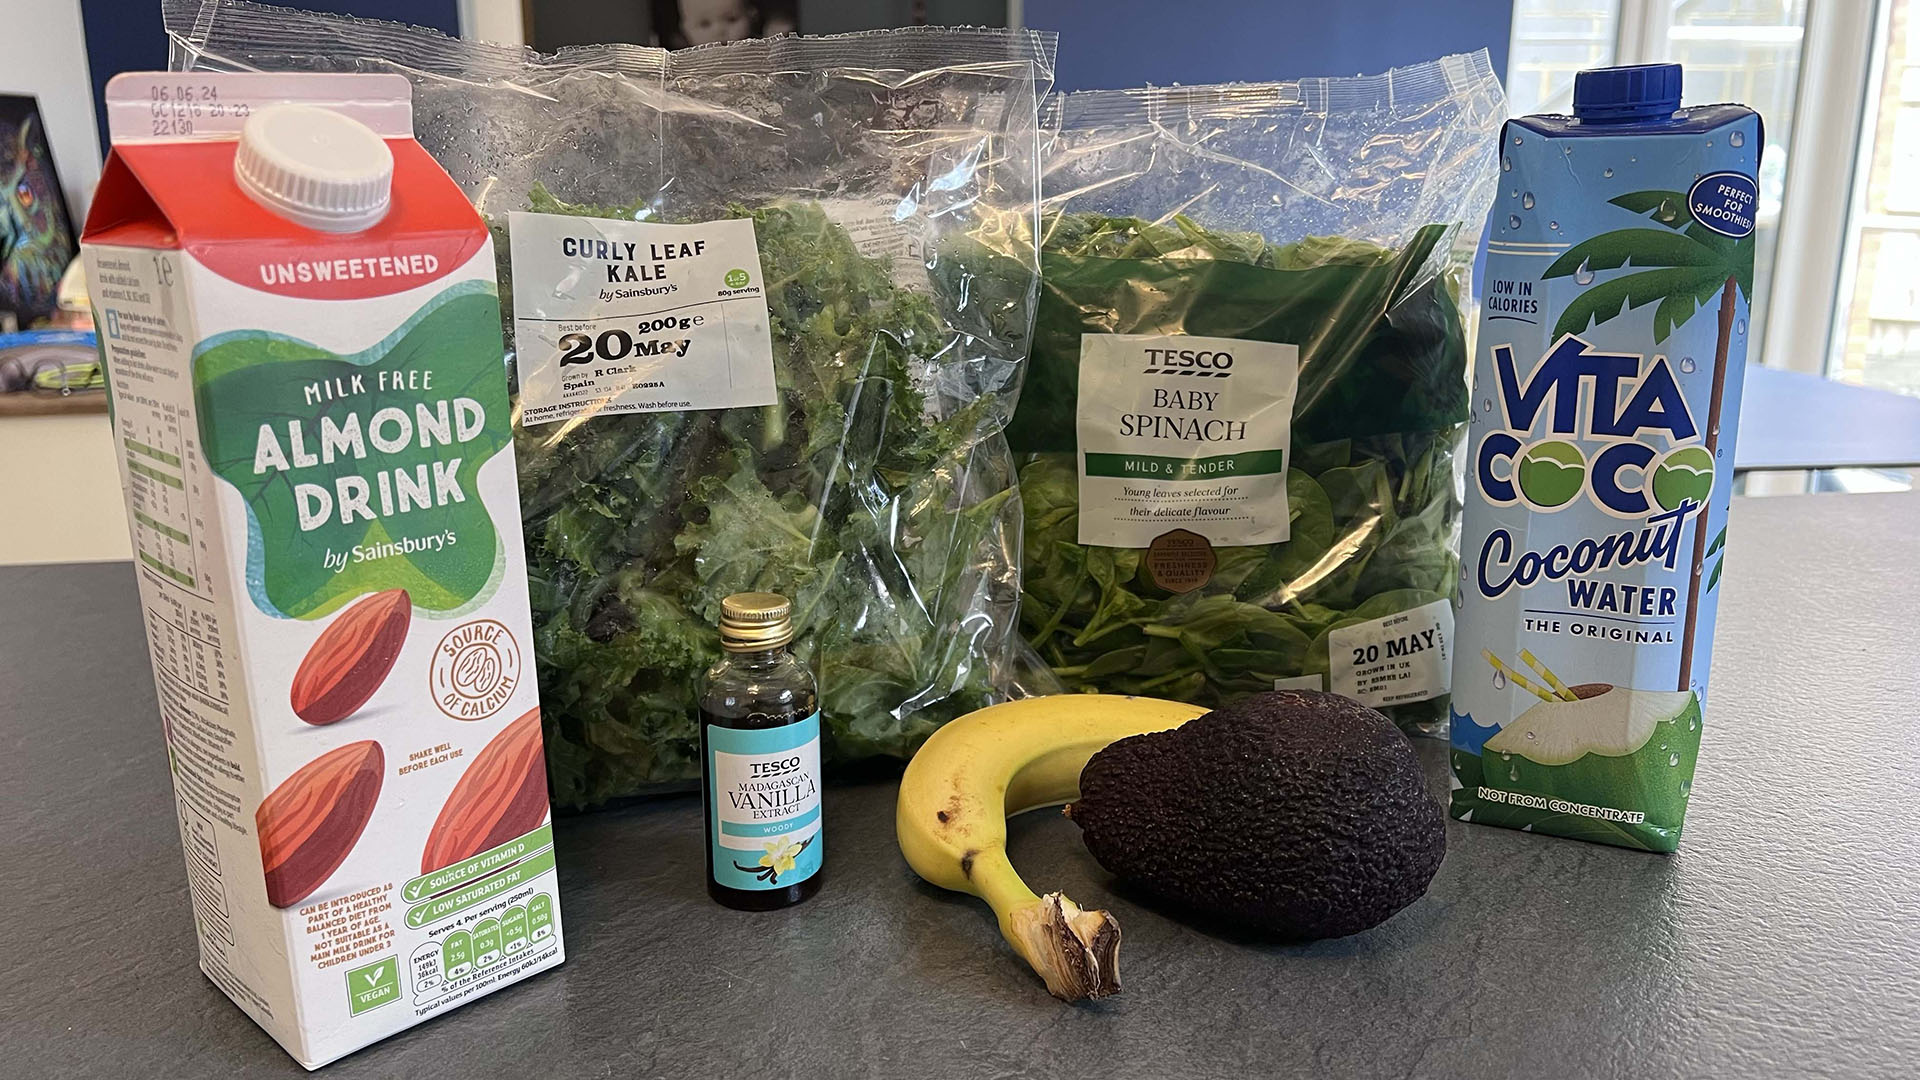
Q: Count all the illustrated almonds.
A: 5